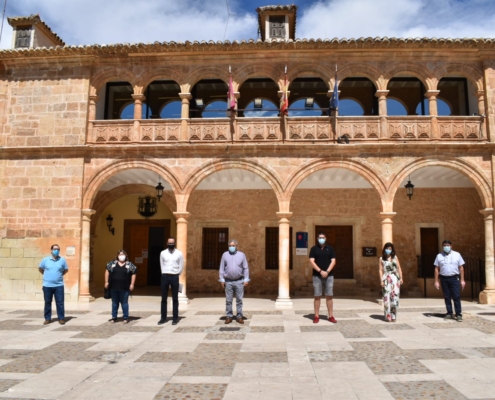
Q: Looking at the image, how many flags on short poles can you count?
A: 3